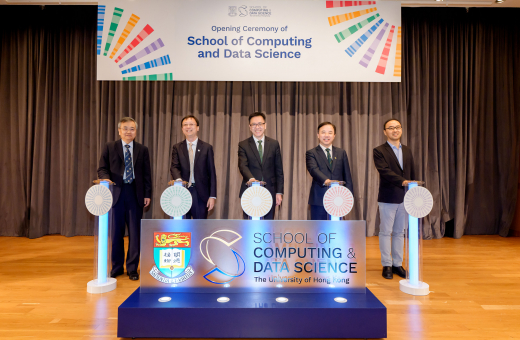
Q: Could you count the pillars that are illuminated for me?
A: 5